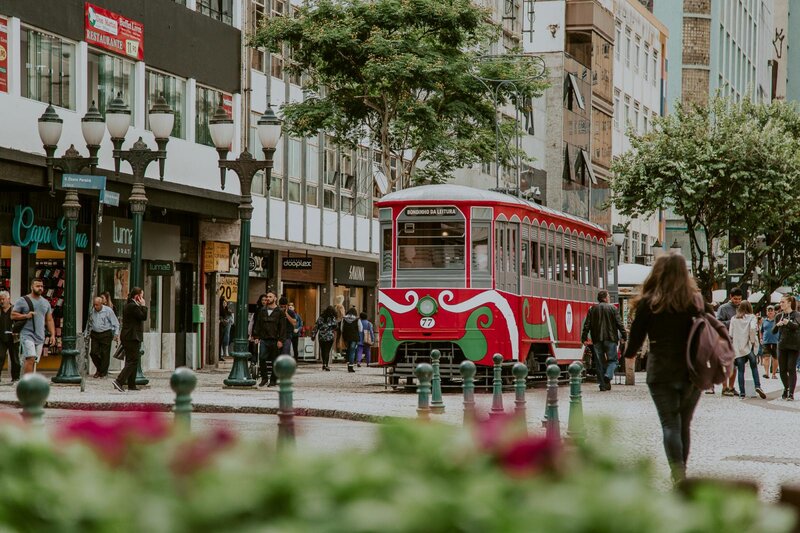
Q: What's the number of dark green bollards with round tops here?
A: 12